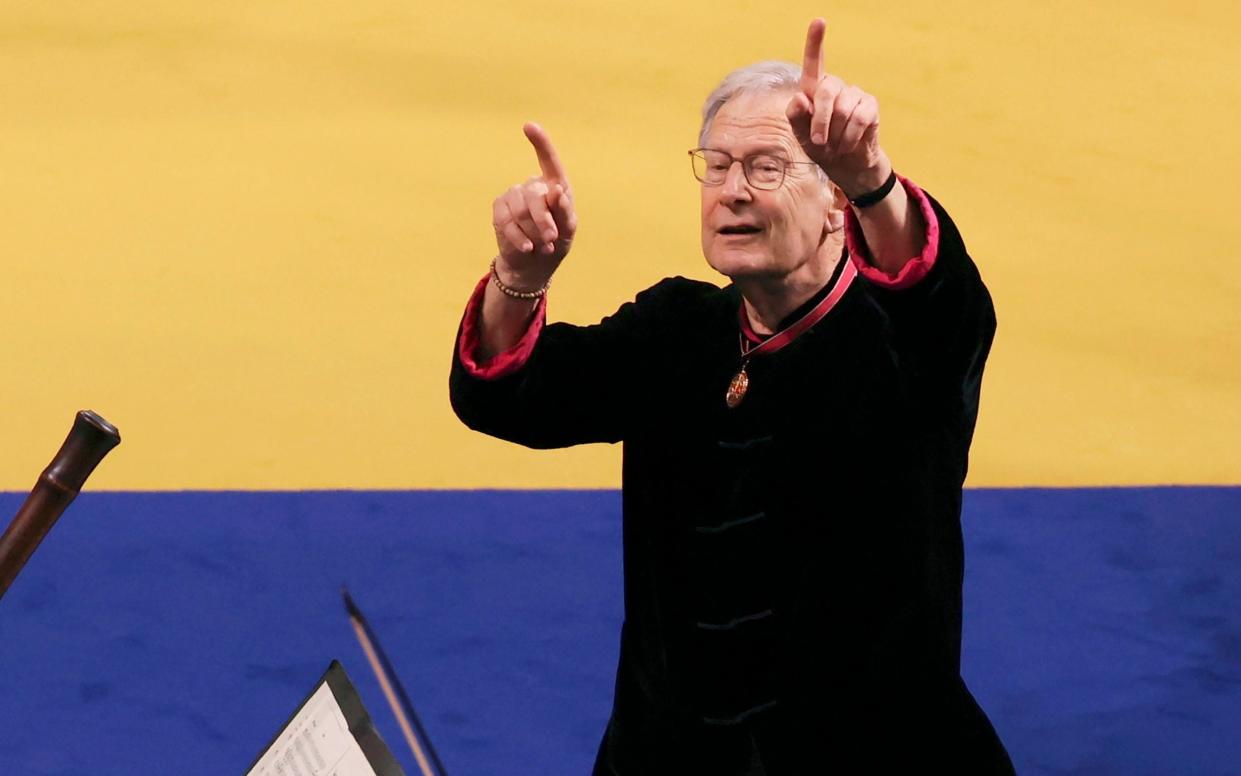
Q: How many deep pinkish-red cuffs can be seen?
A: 2